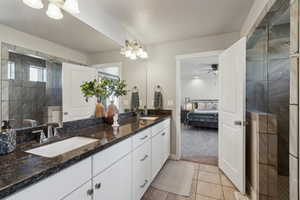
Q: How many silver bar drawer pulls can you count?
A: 3